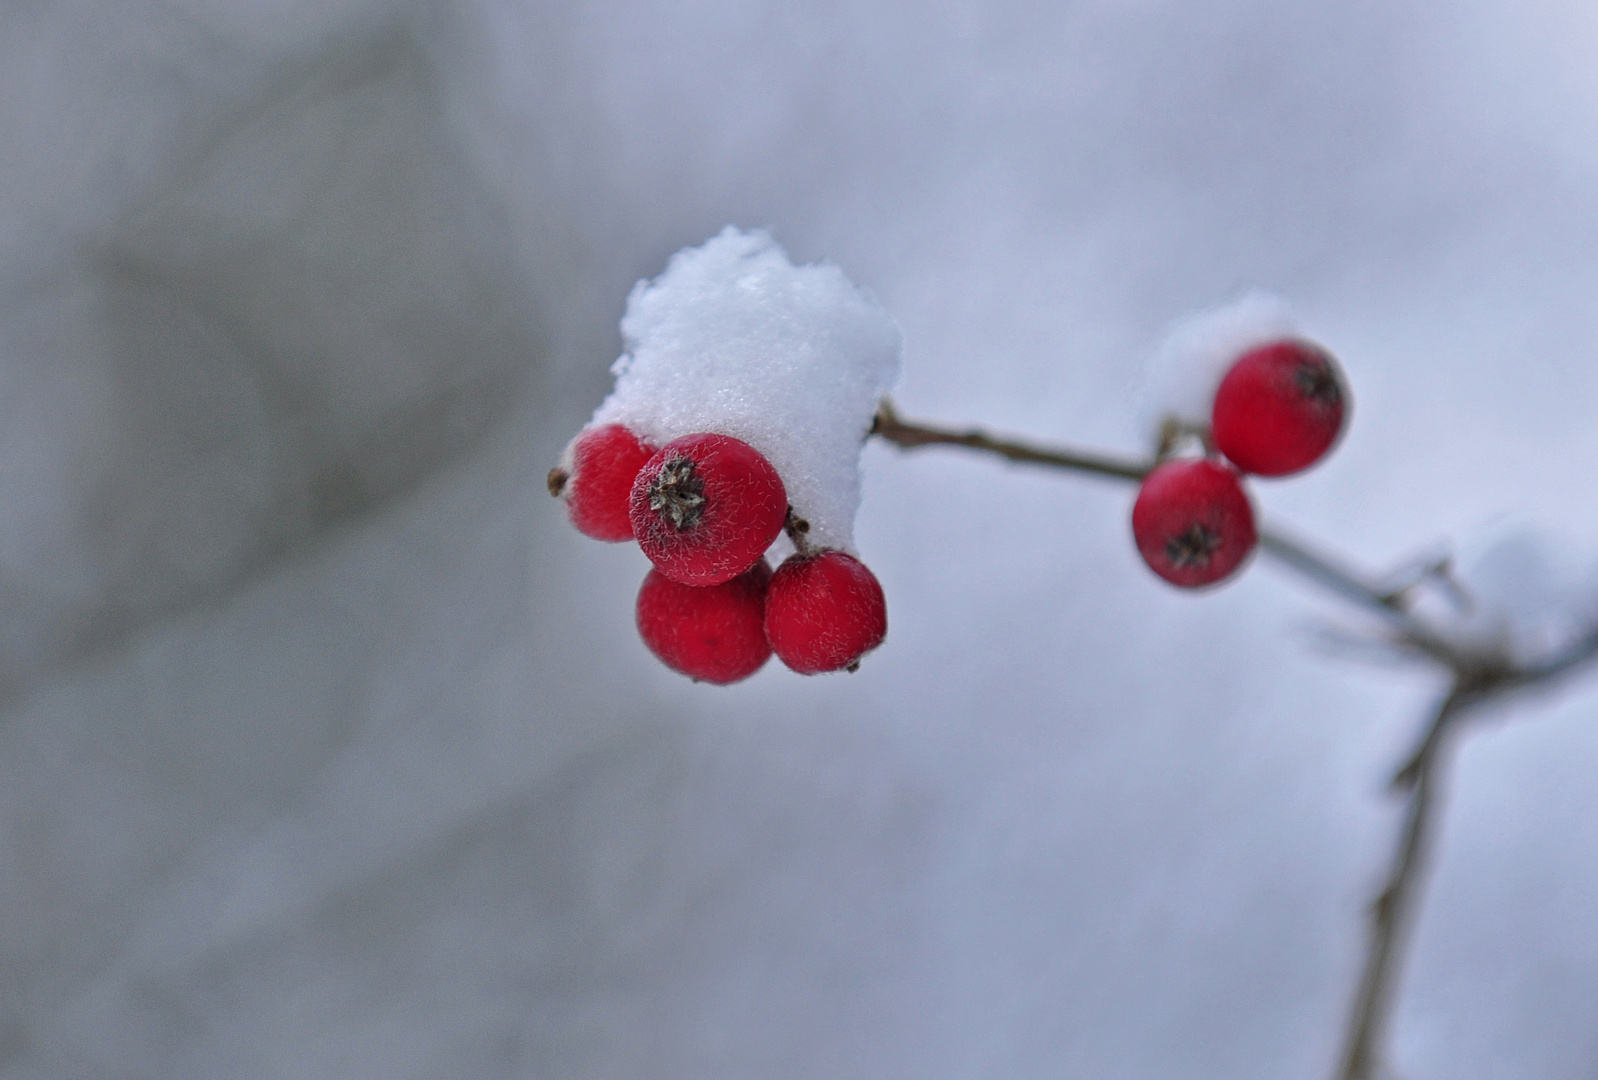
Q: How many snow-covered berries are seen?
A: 6